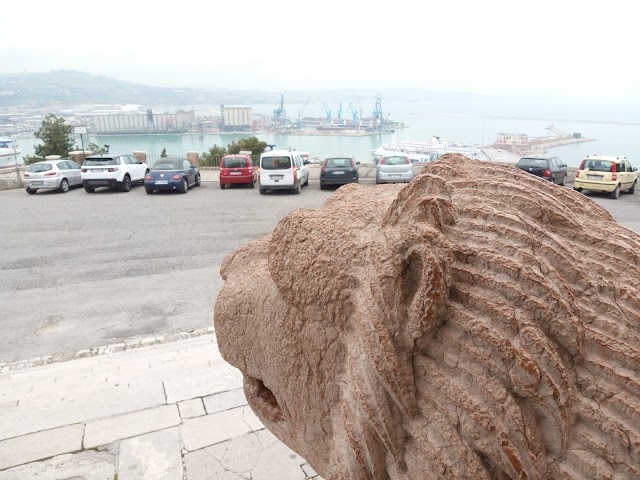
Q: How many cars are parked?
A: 9